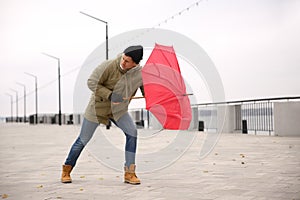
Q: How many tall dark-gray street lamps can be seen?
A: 6